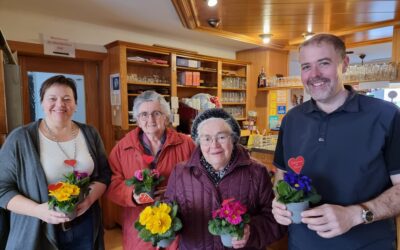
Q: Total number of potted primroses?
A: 6